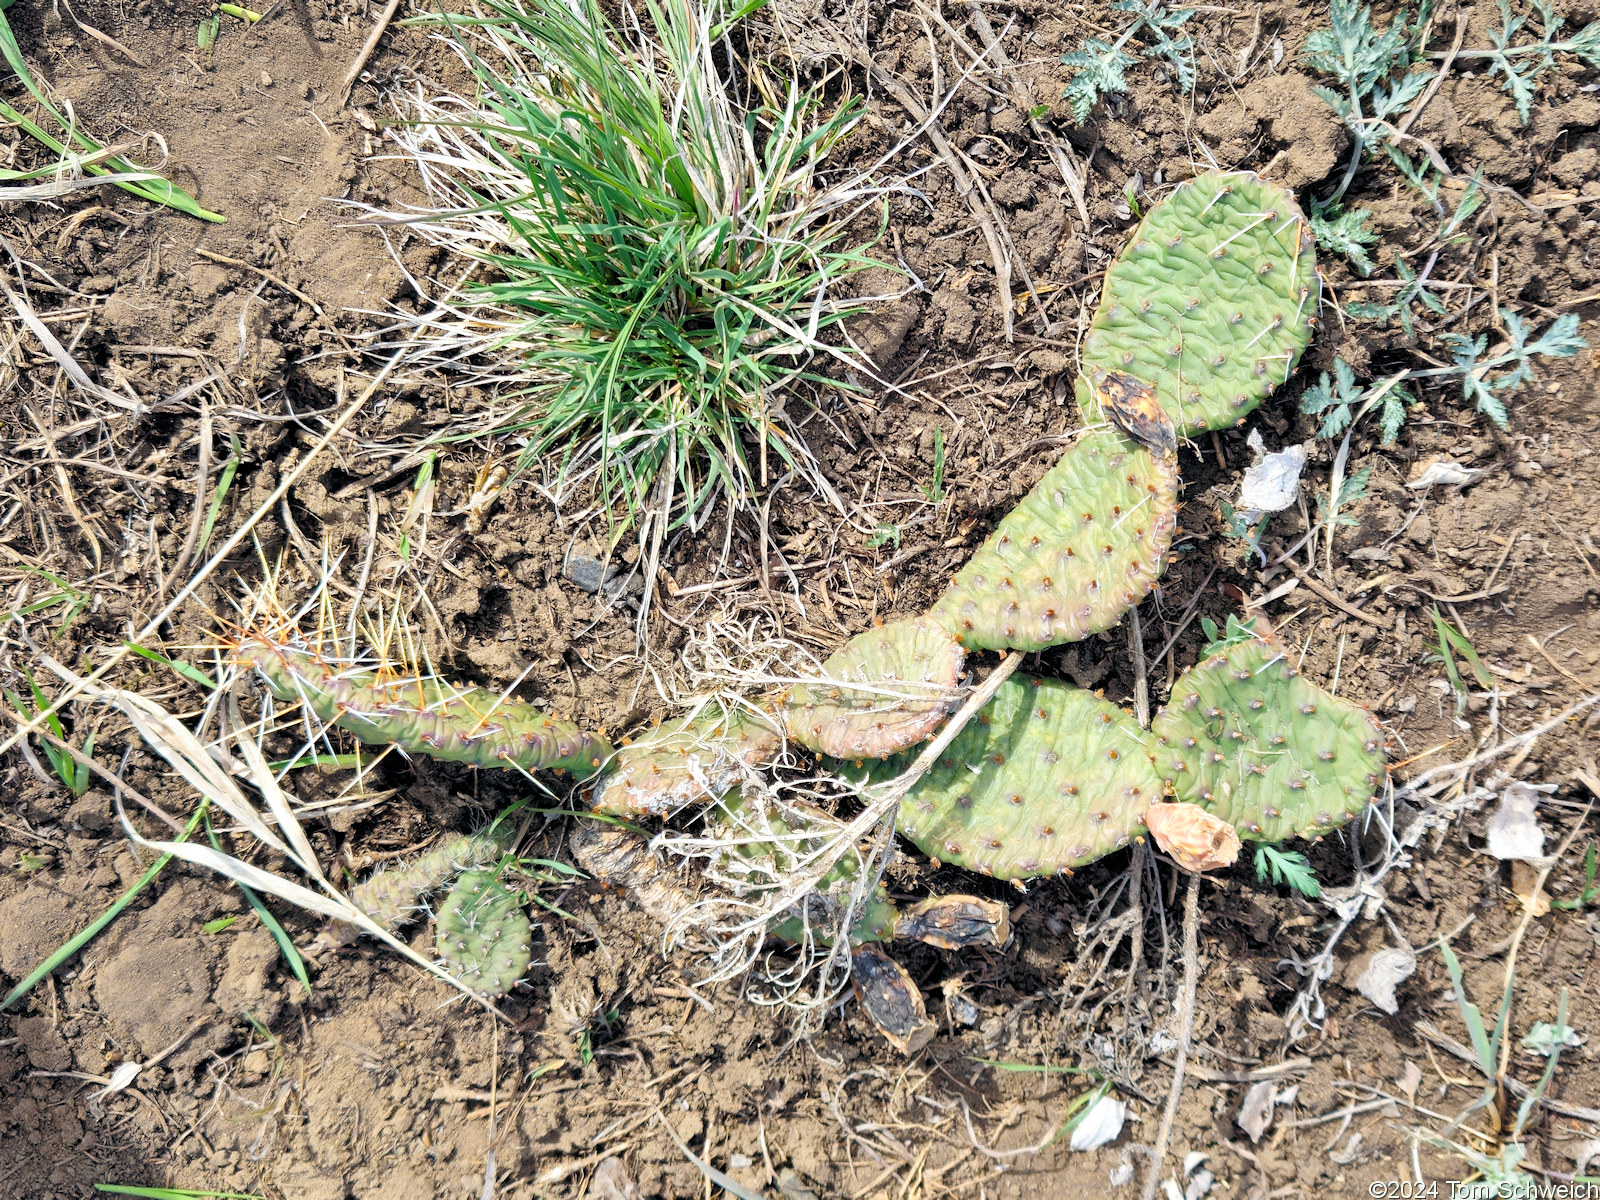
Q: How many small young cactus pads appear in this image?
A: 2